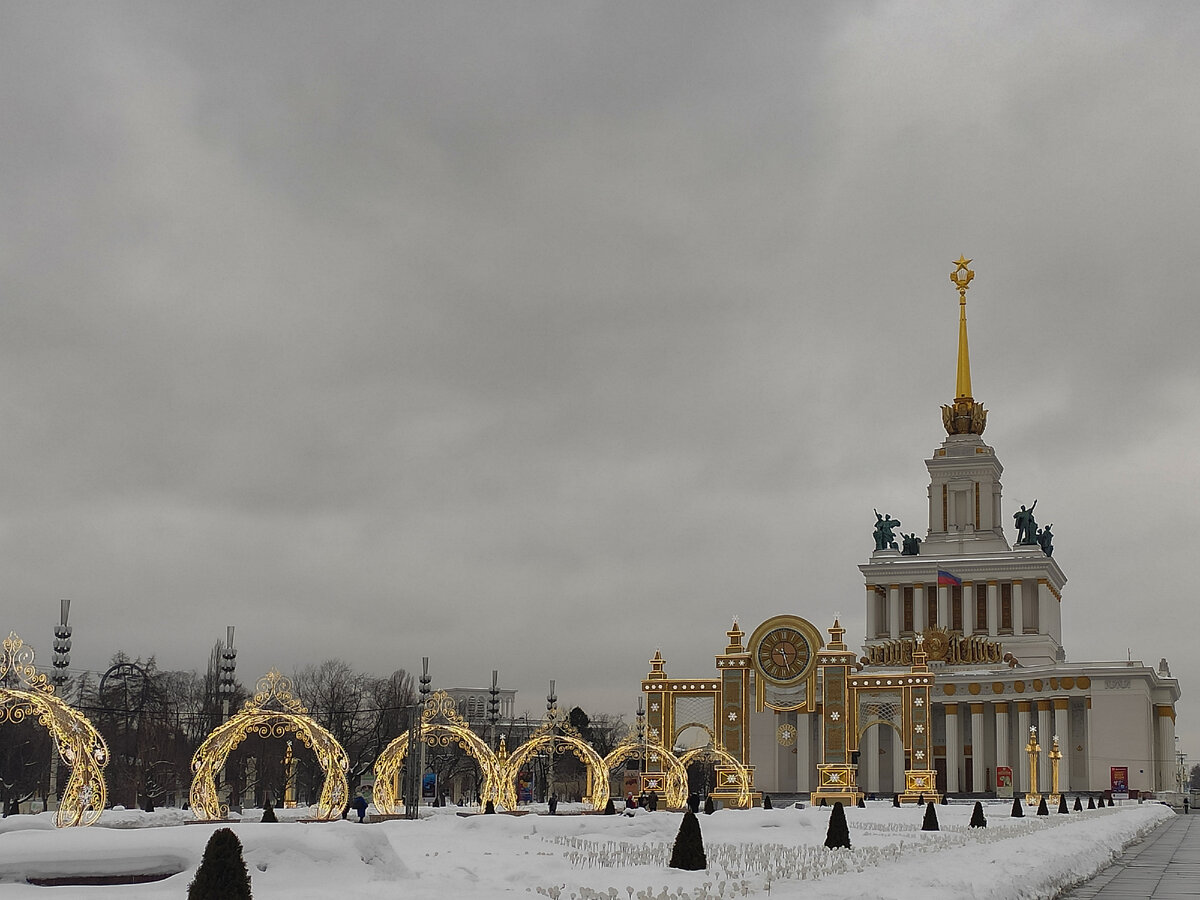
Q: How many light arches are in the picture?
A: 6